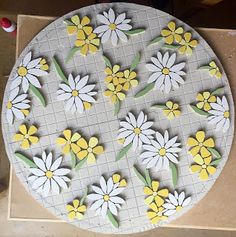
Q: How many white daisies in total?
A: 11